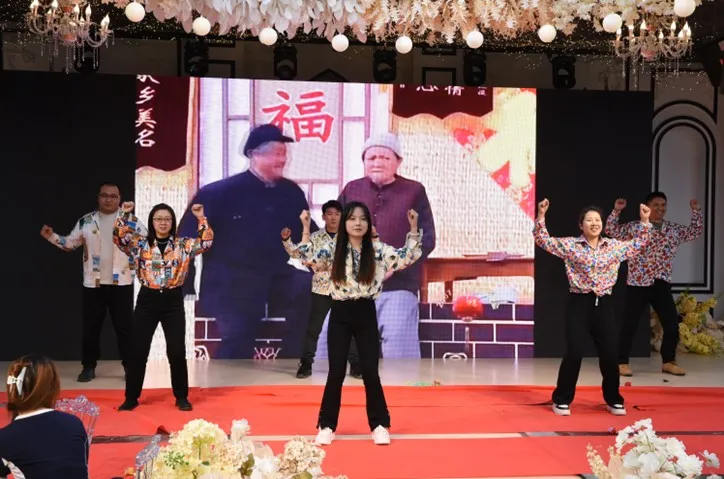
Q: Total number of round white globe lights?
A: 9